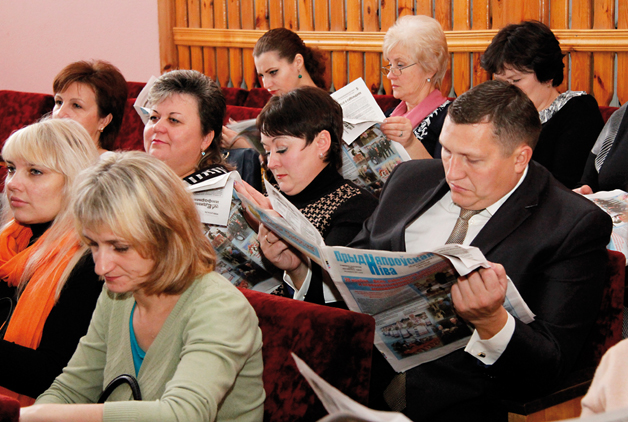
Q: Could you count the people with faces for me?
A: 9